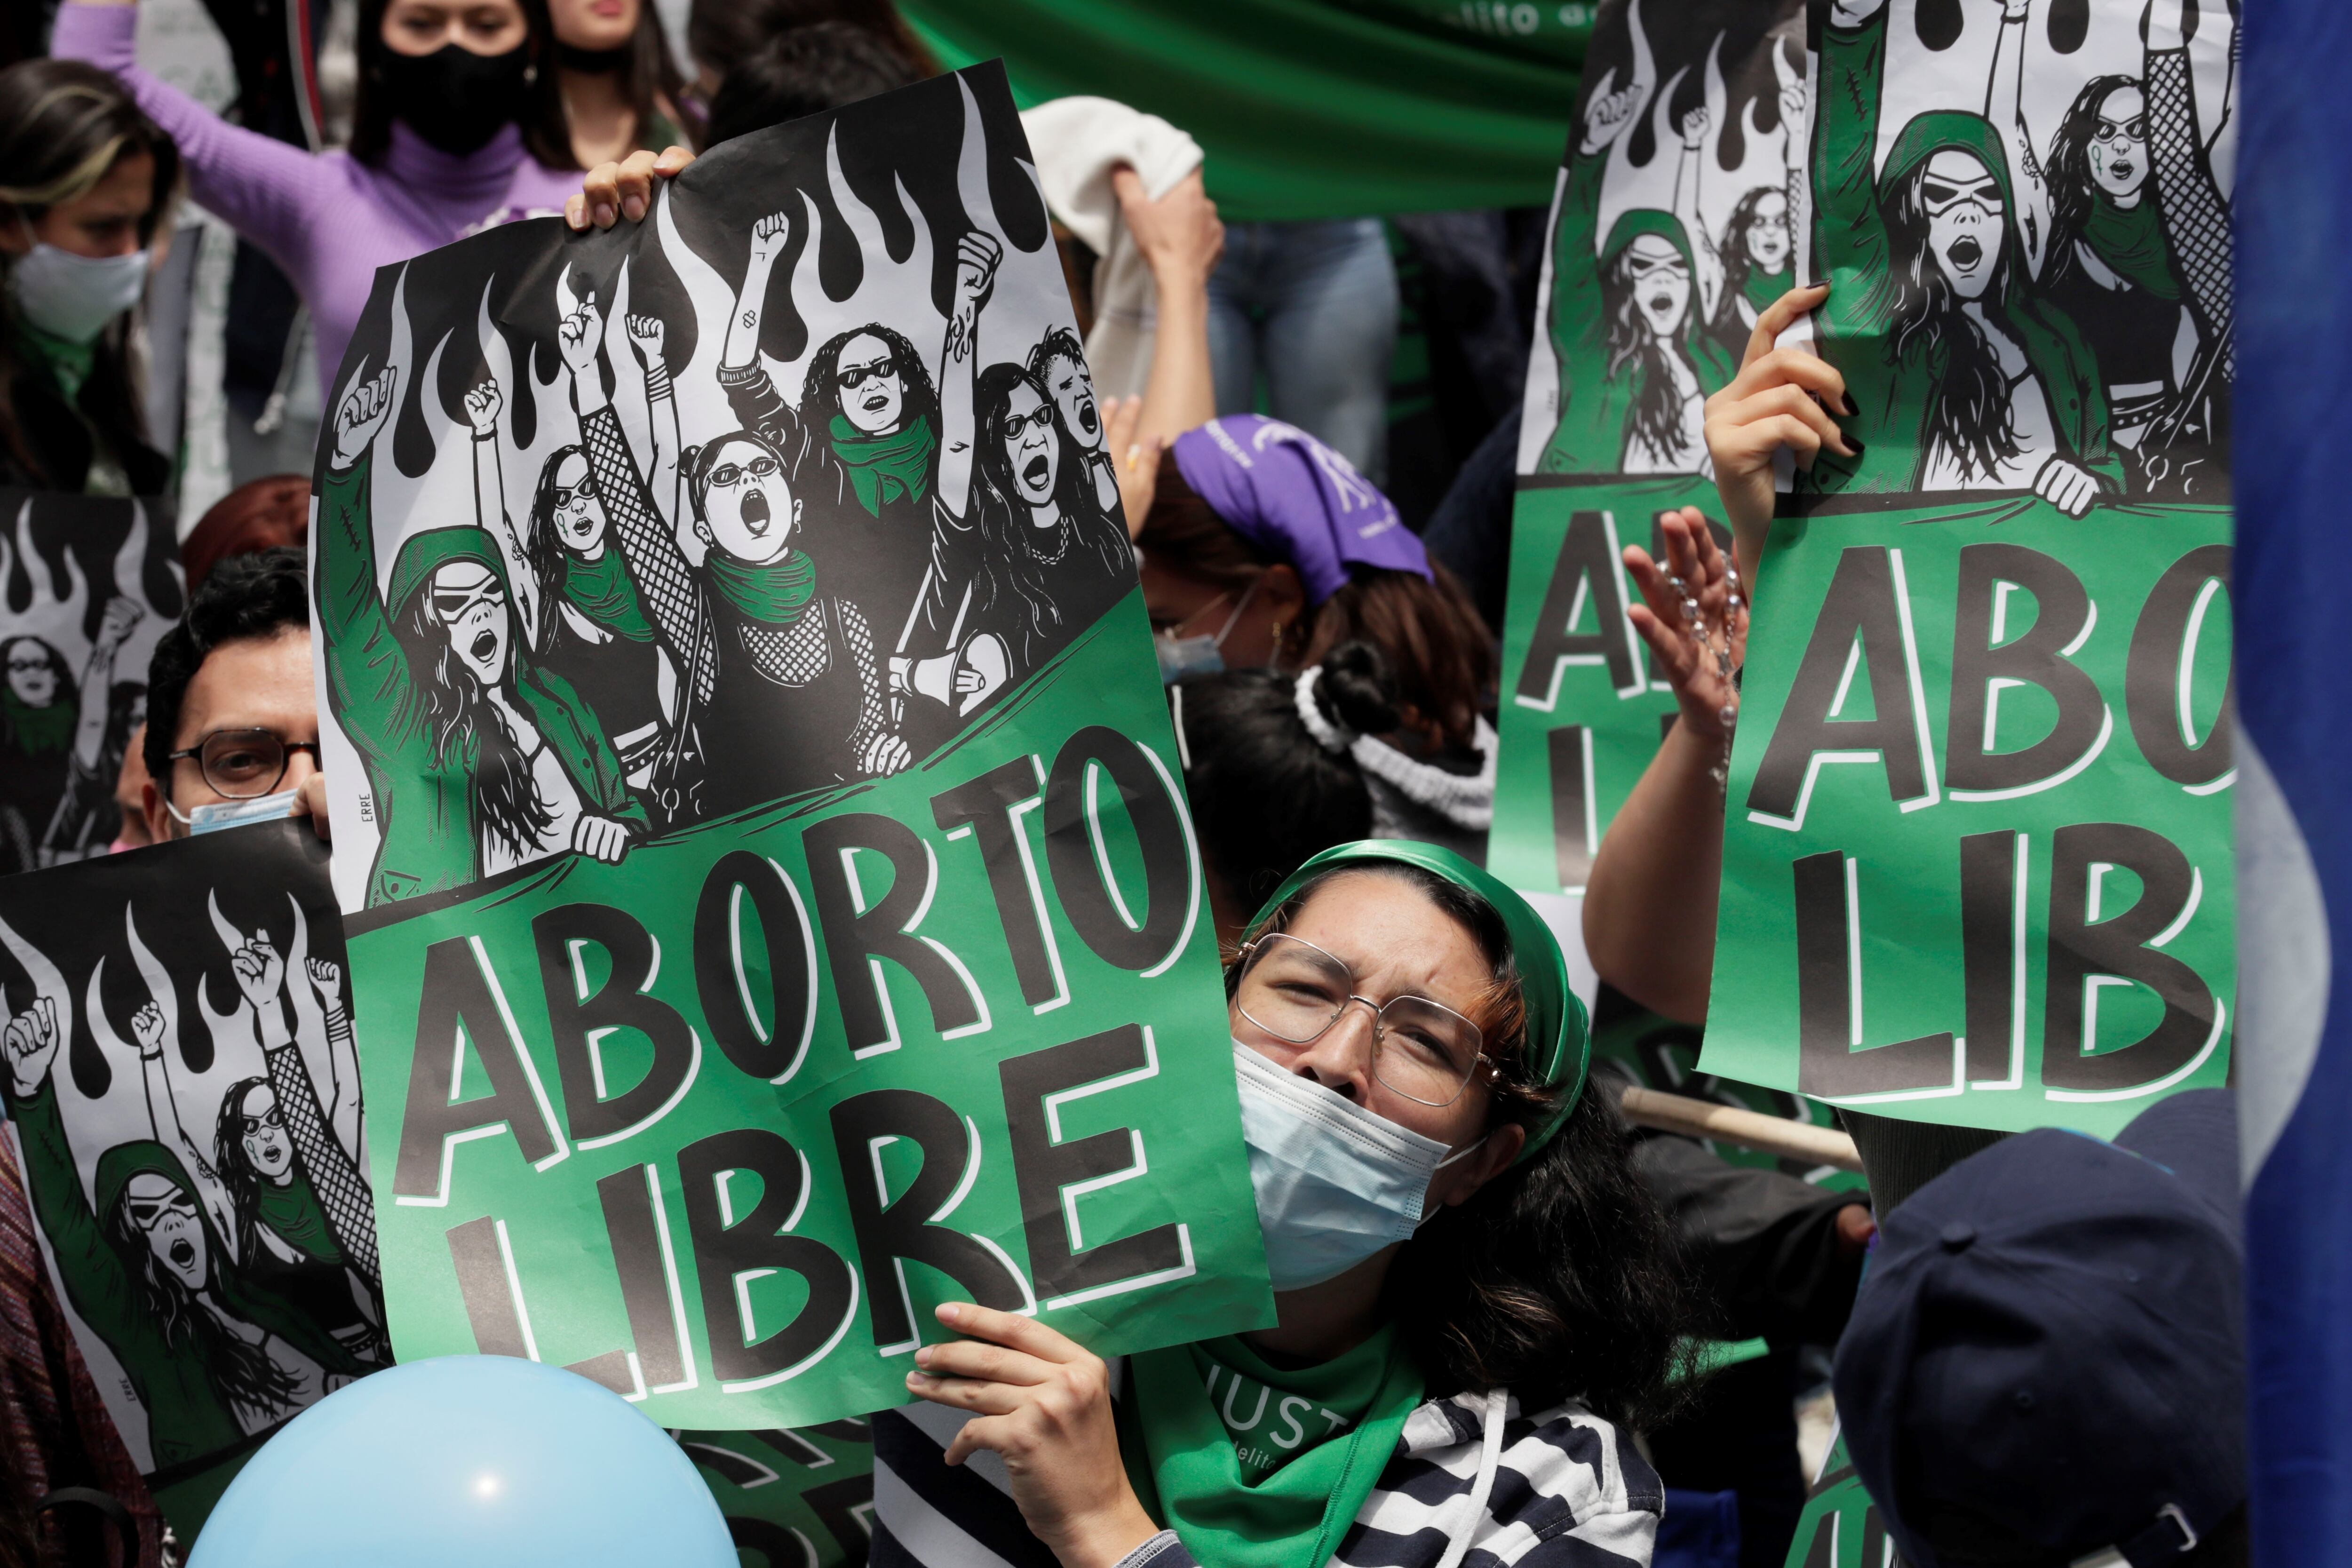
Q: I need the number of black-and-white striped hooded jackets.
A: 1